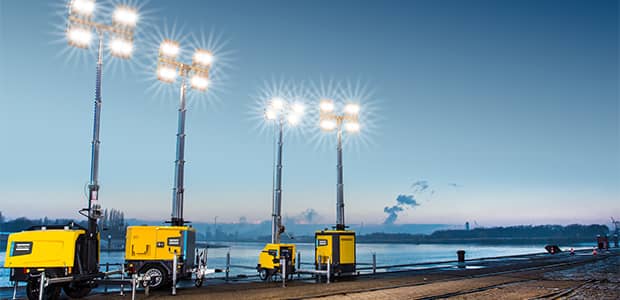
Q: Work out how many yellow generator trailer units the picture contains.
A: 4